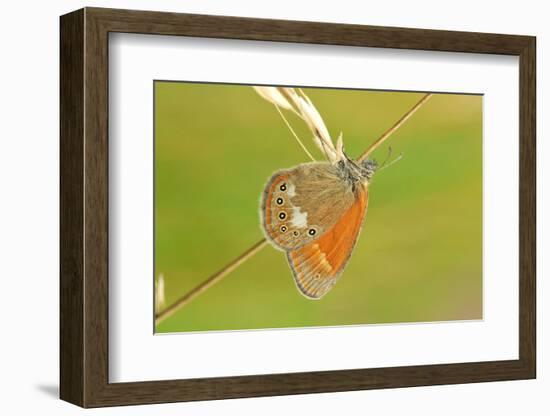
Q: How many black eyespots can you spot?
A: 6